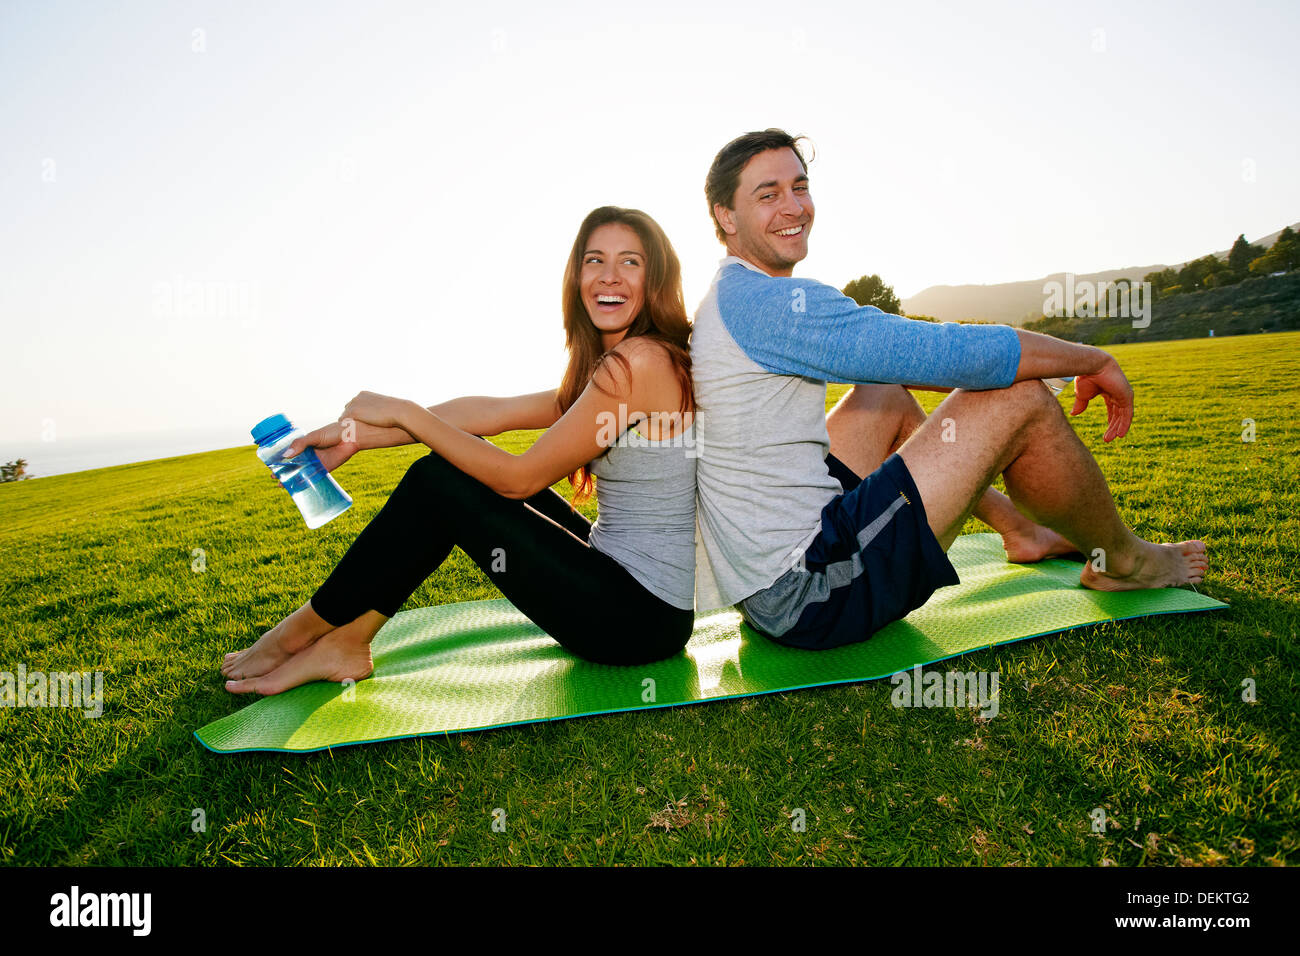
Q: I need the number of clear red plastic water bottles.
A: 0